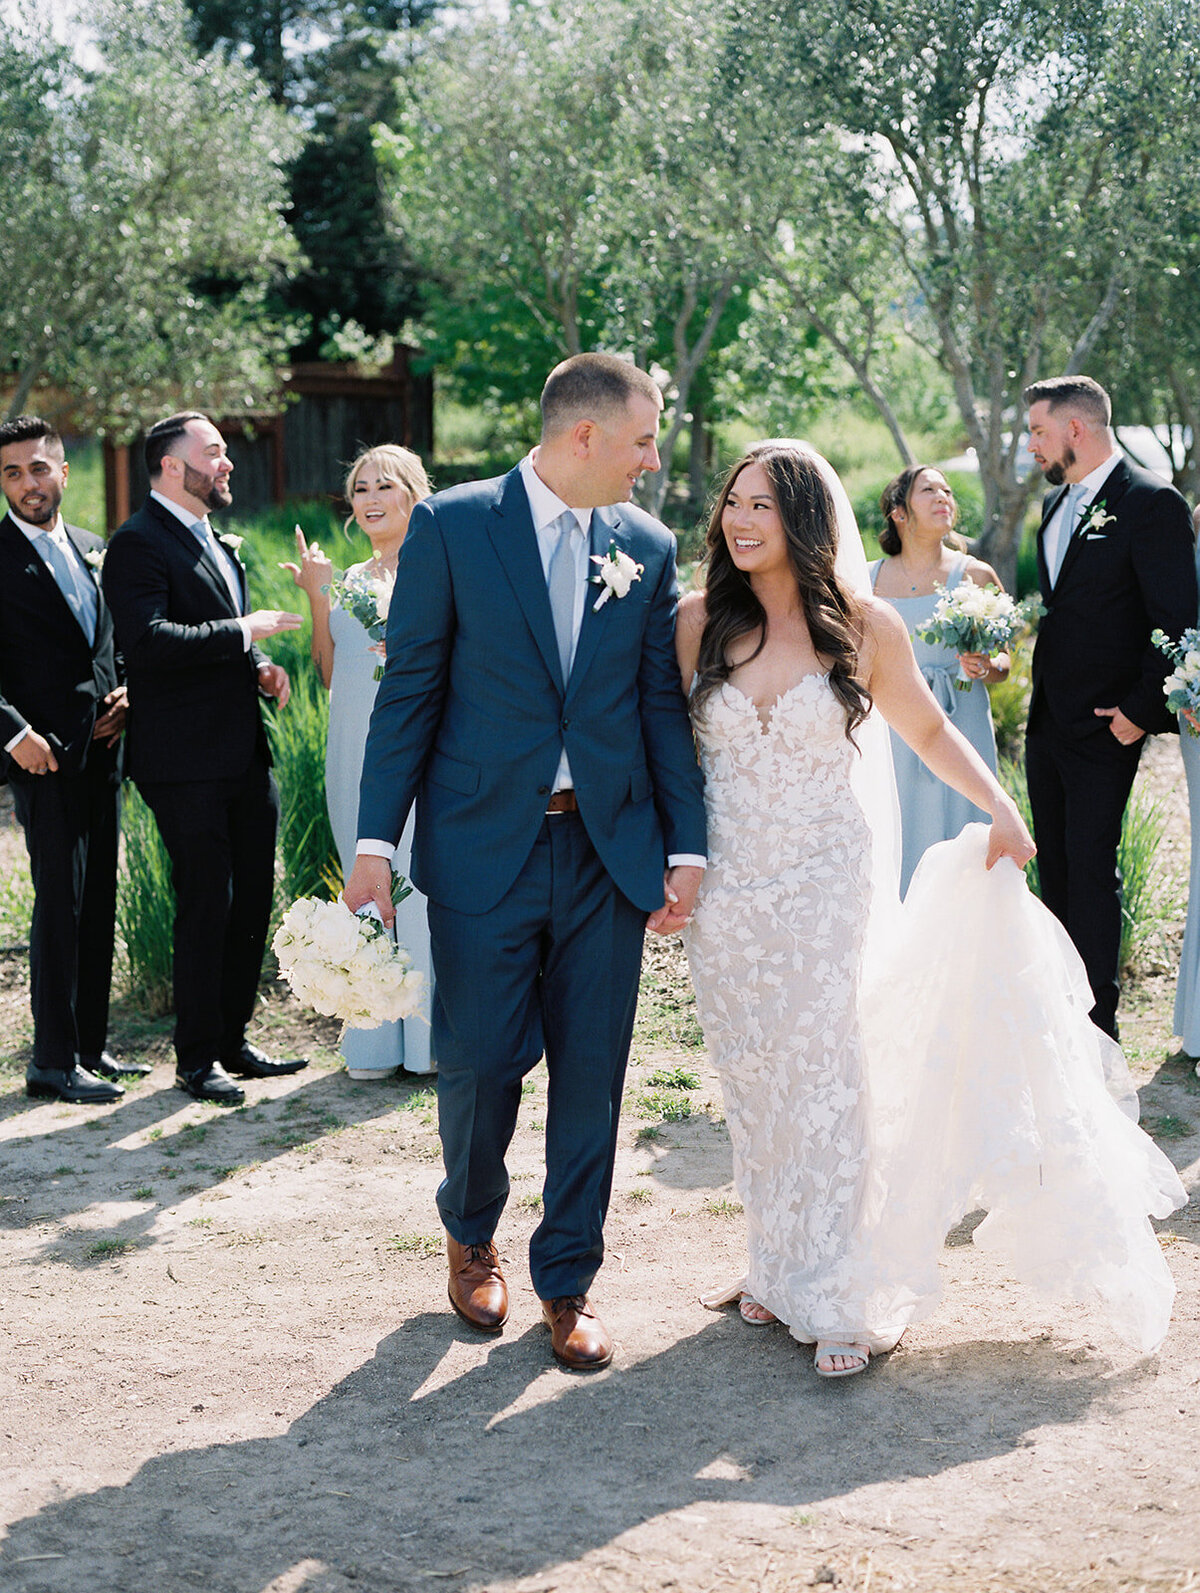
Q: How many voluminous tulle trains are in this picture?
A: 1